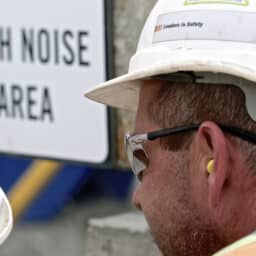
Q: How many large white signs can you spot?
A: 1